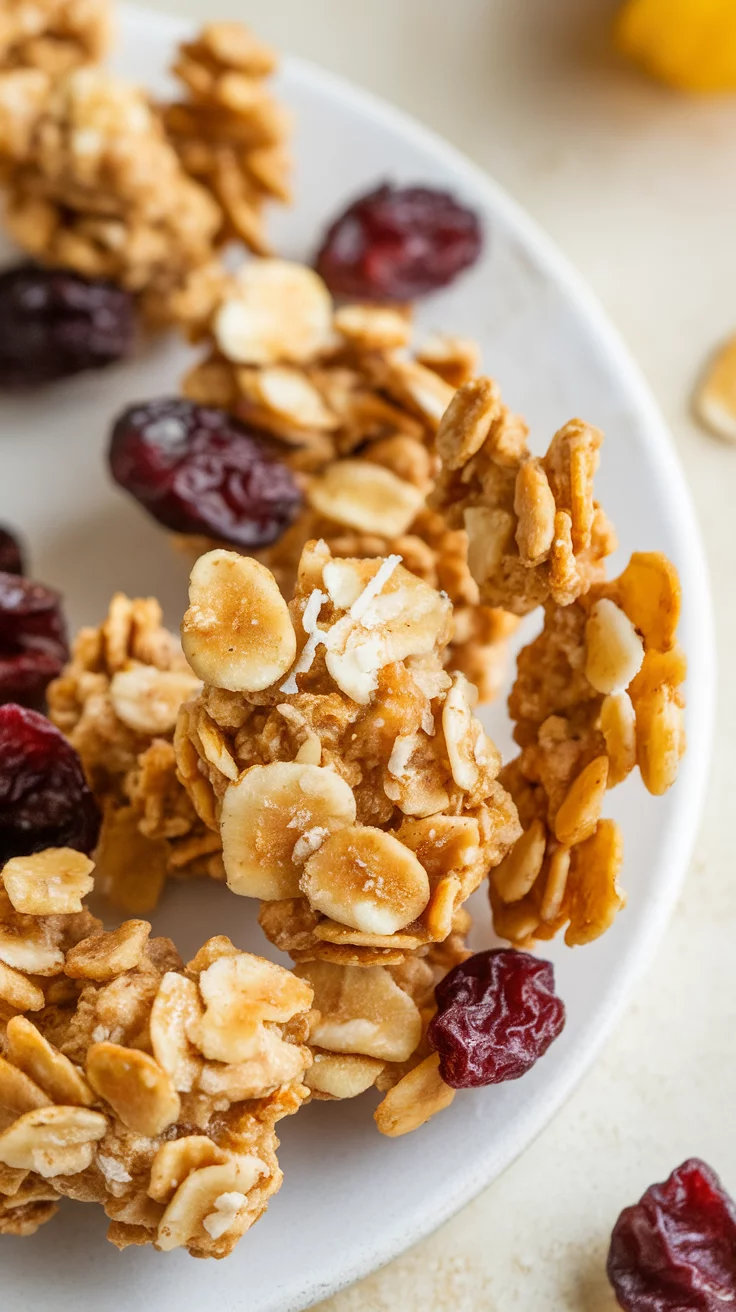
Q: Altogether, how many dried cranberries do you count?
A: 8